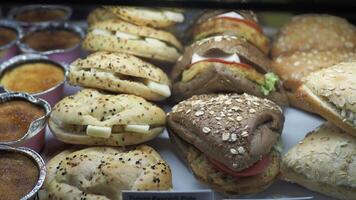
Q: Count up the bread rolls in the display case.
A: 12